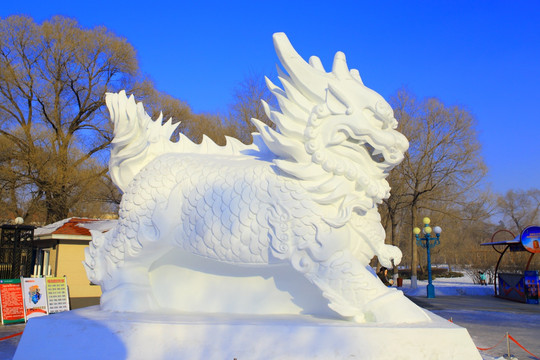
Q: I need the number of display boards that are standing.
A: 3